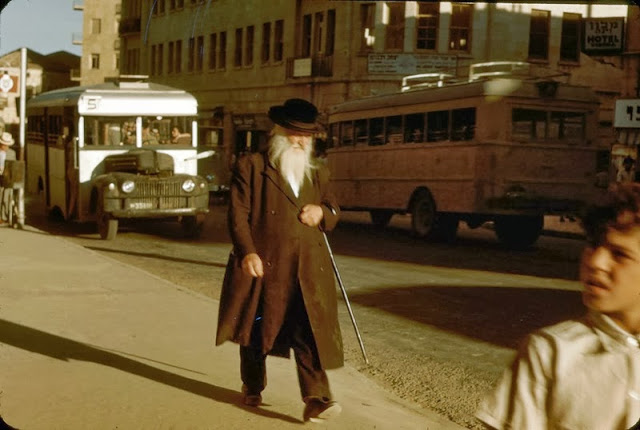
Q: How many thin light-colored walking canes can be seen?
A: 1